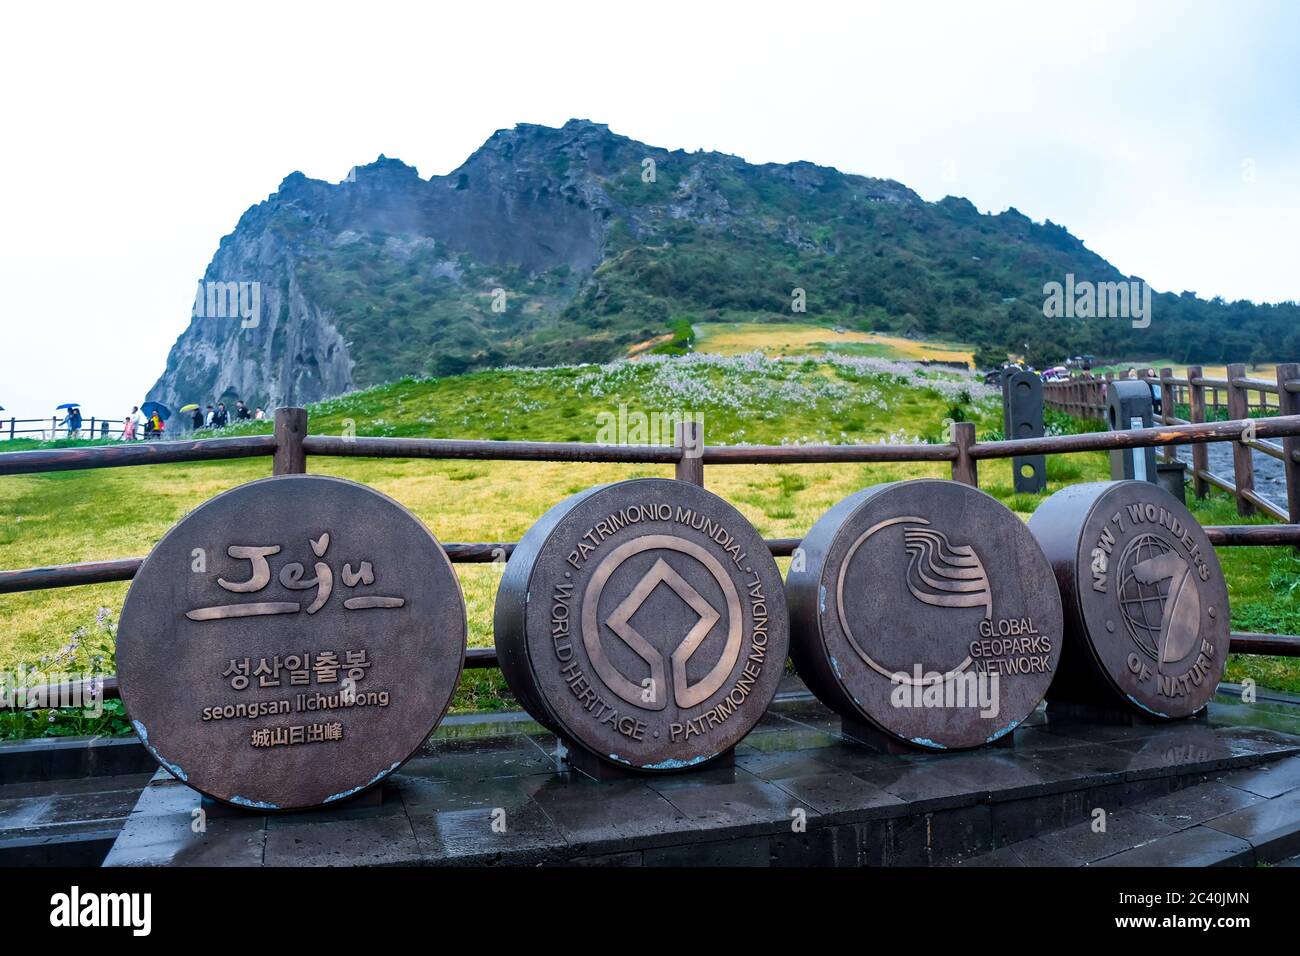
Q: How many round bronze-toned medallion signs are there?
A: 4